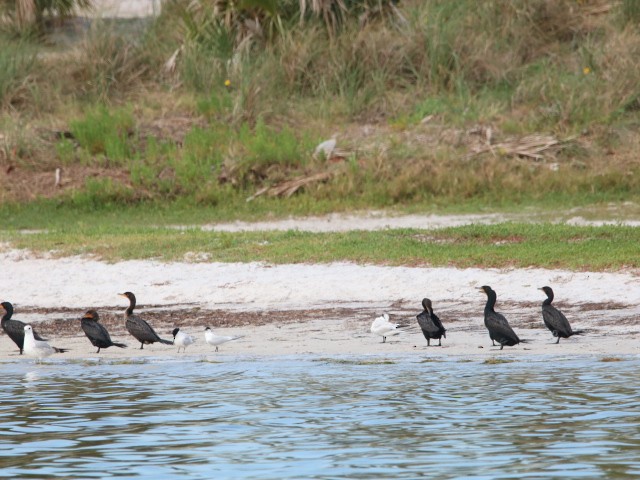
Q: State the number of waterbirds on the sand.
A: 10